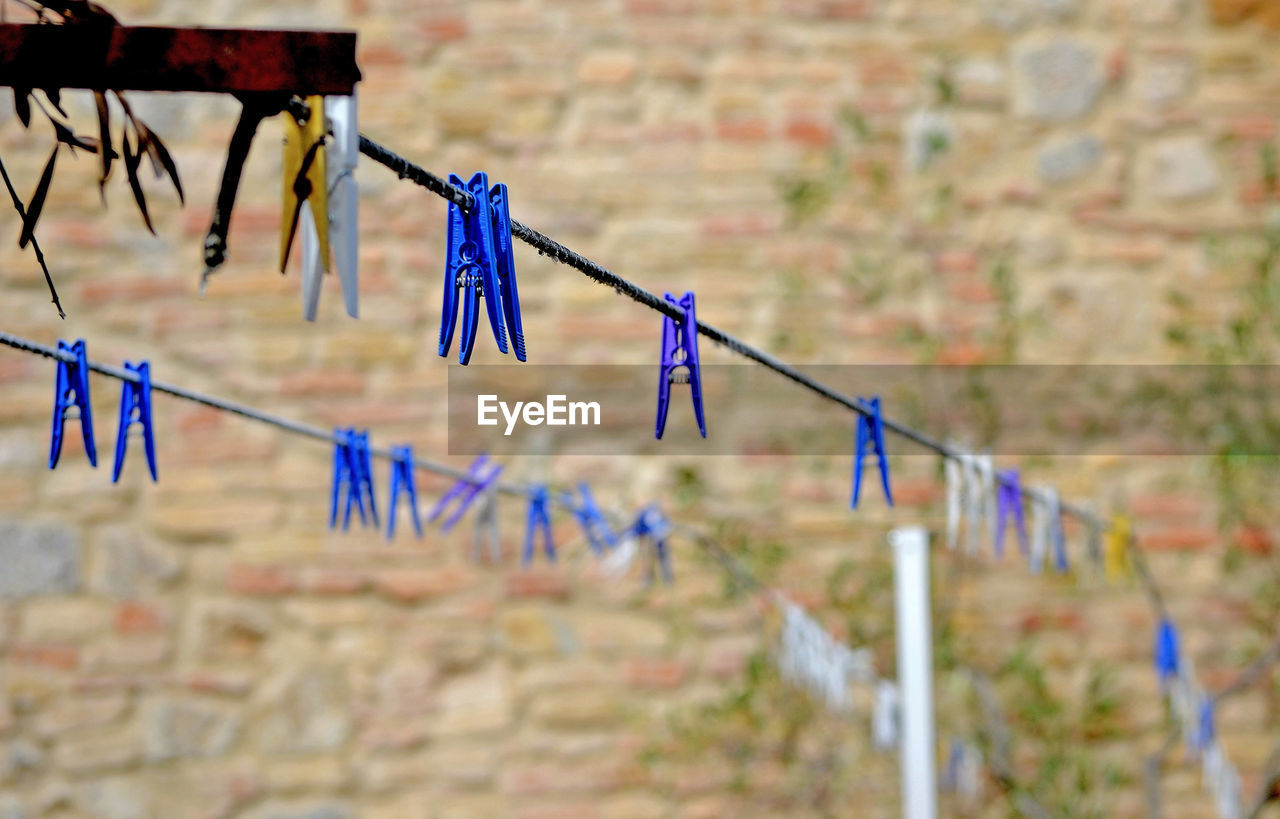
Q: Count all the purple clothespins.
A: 3